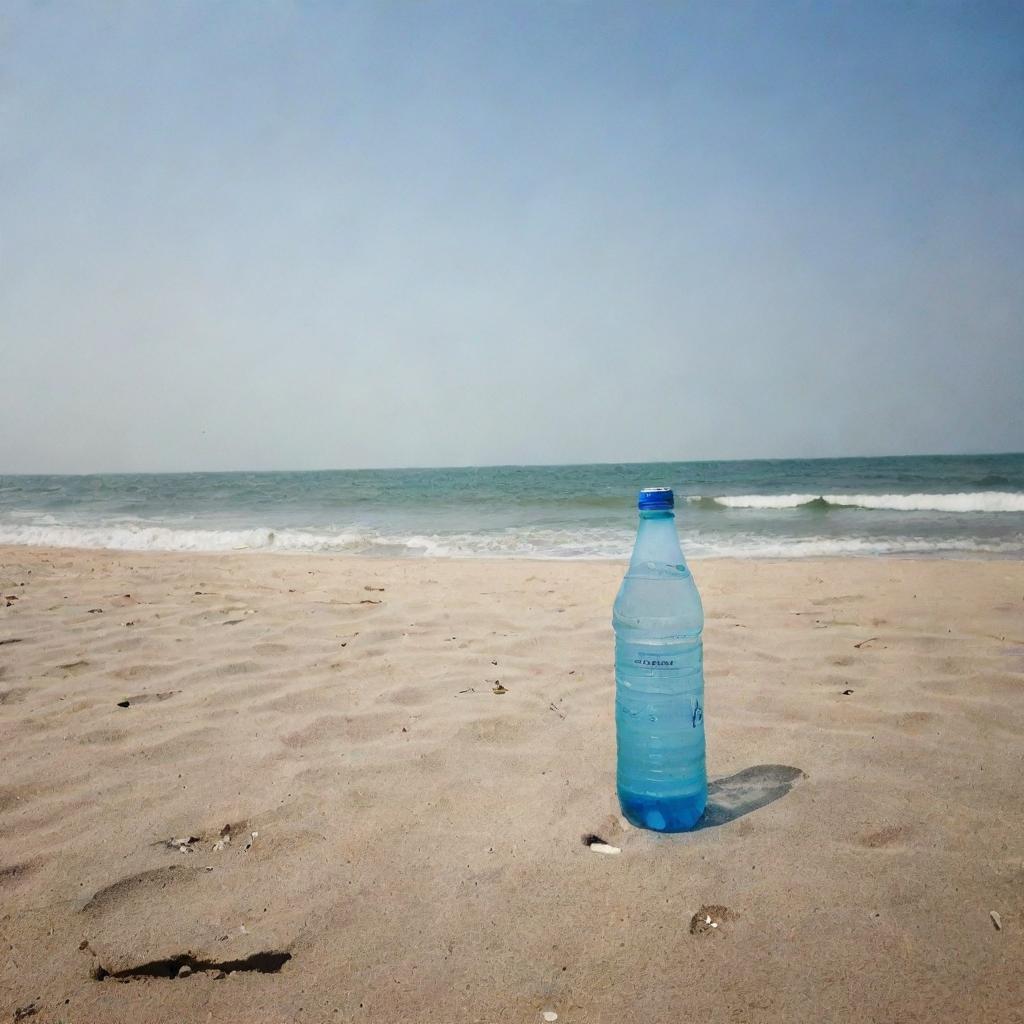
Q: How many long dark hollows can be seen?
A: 1